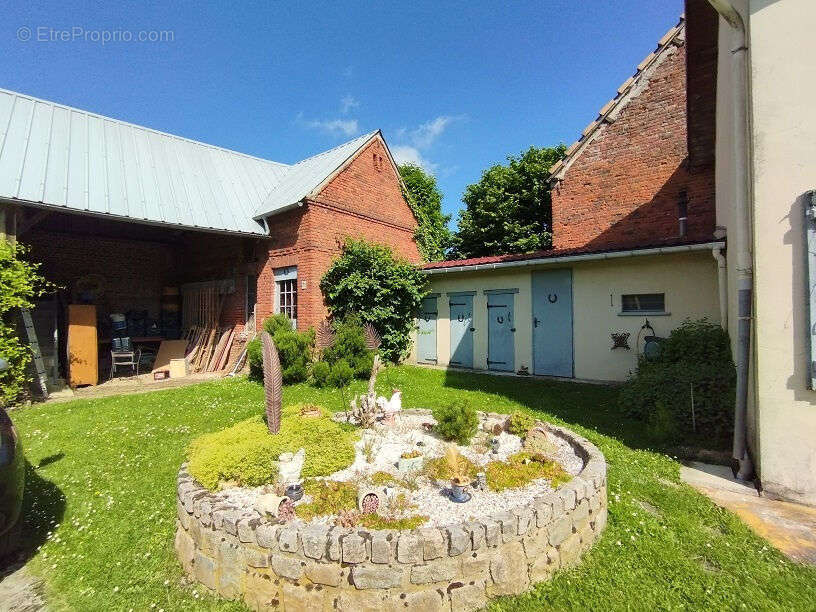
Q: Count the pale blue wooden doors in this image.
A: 4